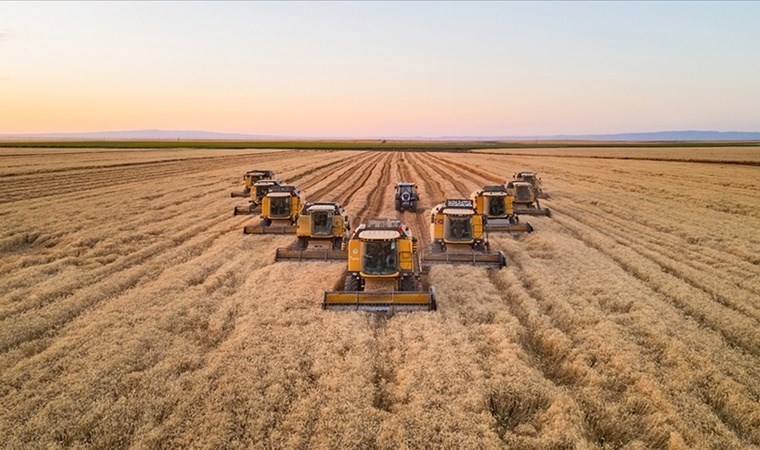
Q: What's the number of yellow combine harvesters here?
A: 9